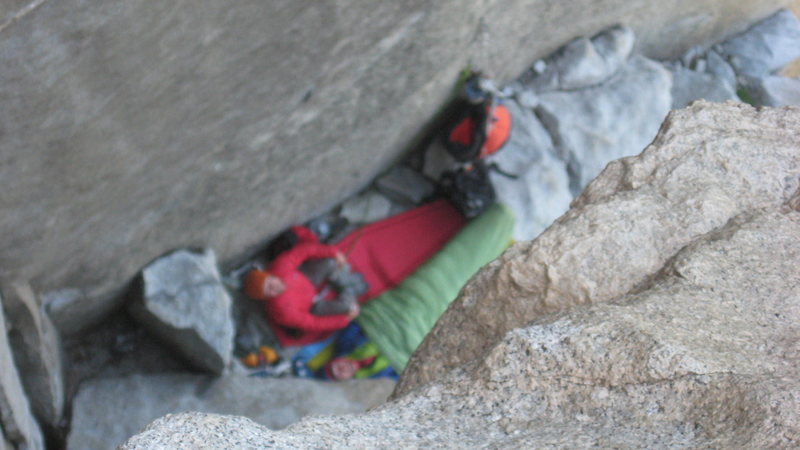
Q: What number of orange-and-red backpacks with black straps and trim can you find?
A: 1